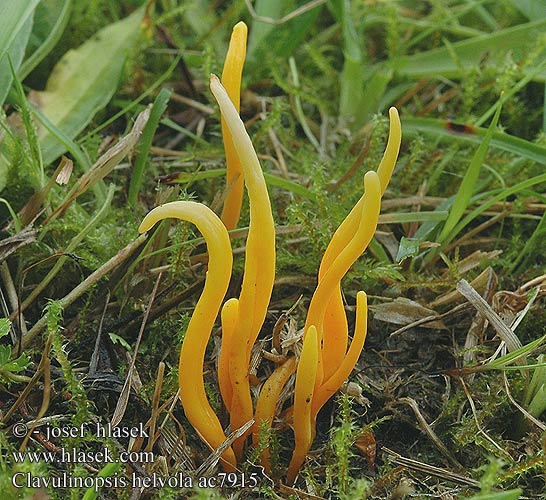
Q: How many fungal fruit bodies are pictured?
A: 9